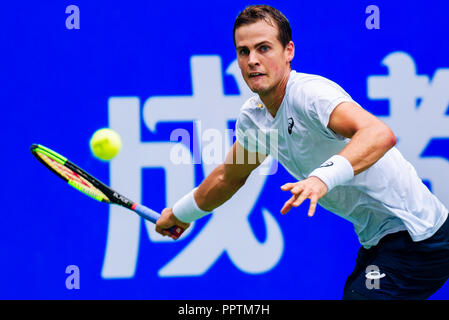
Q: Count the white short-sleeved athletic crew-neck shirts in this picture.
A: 1